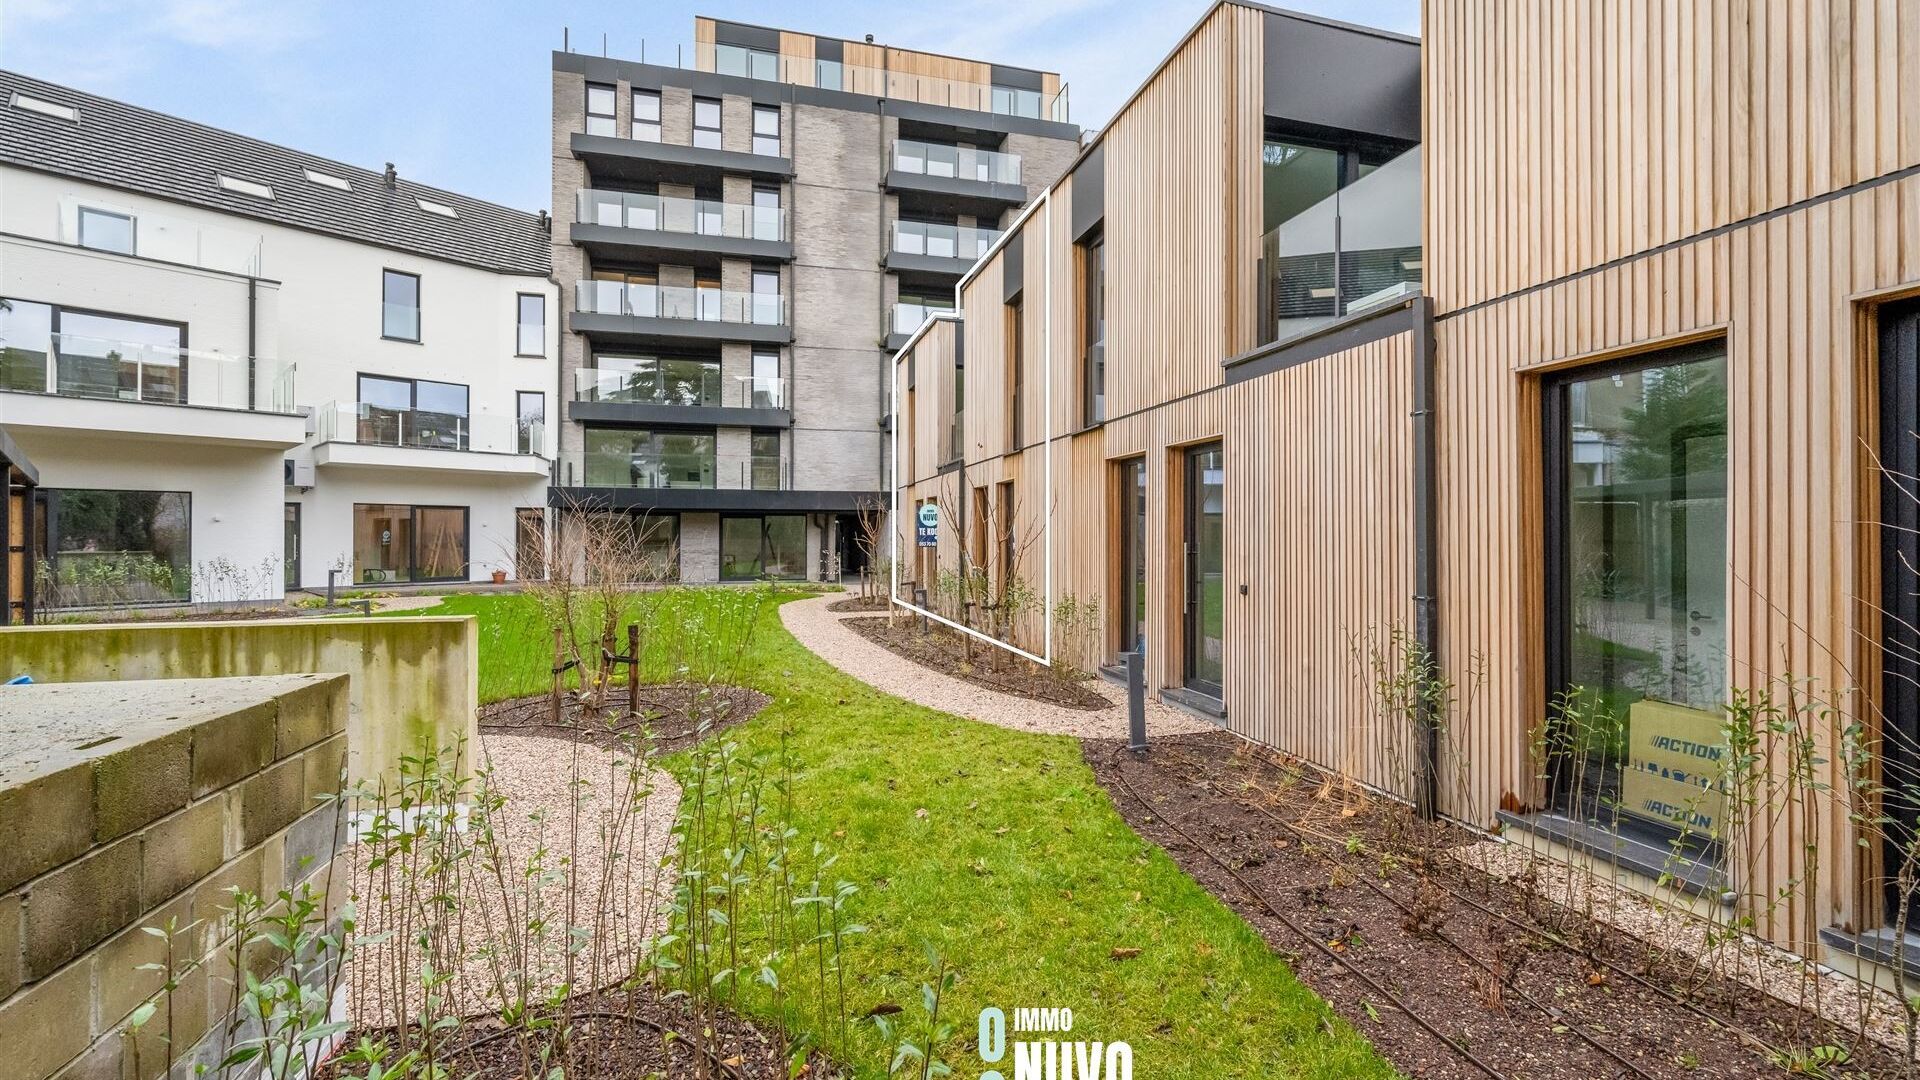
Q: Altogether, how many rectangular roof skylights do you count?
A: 4